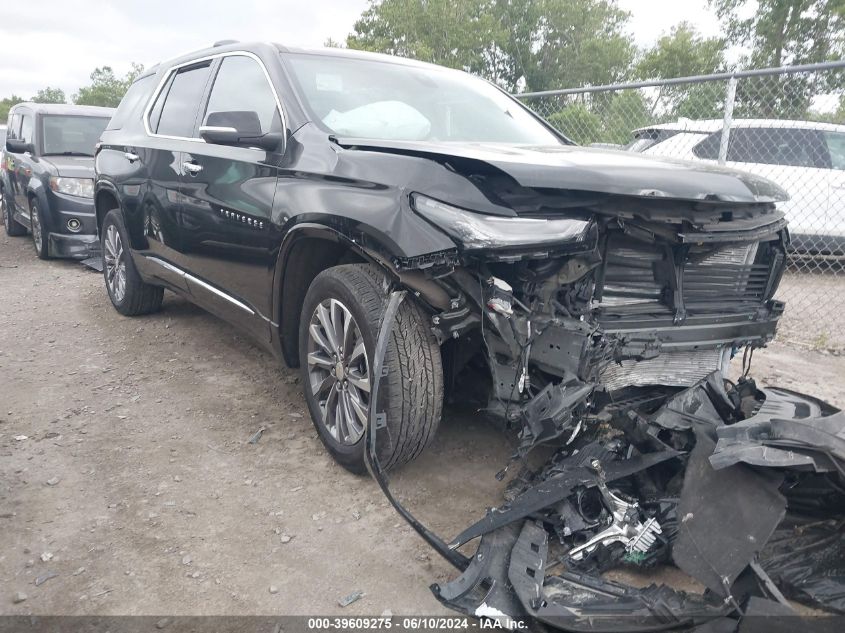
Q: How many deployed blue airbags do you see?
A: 0